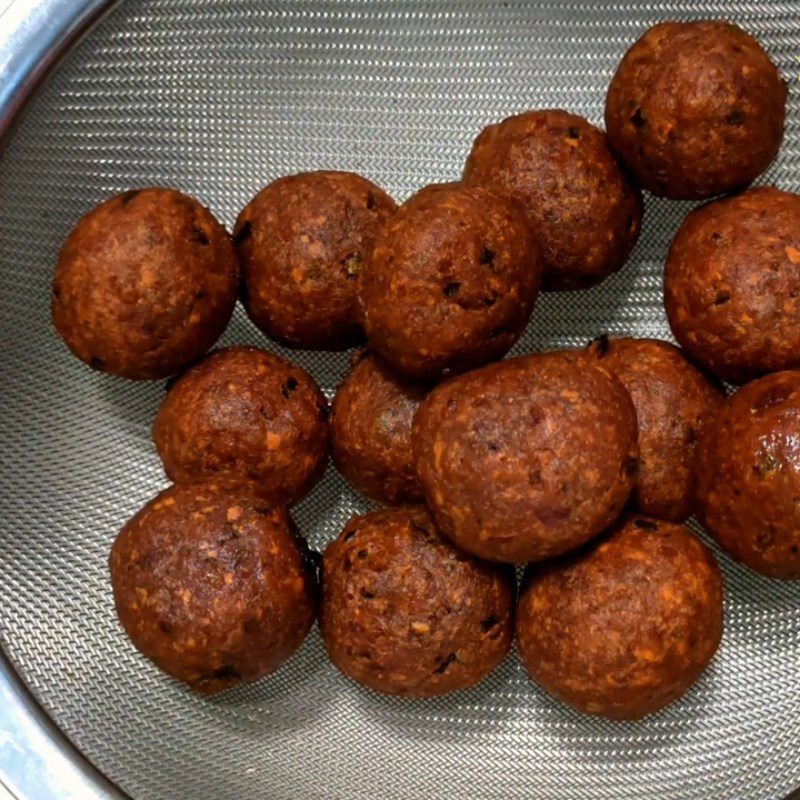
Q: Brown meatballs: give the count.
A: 14